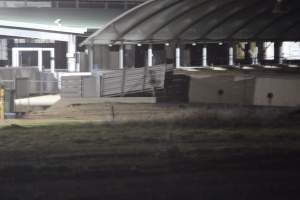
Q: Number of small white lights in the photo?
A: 5